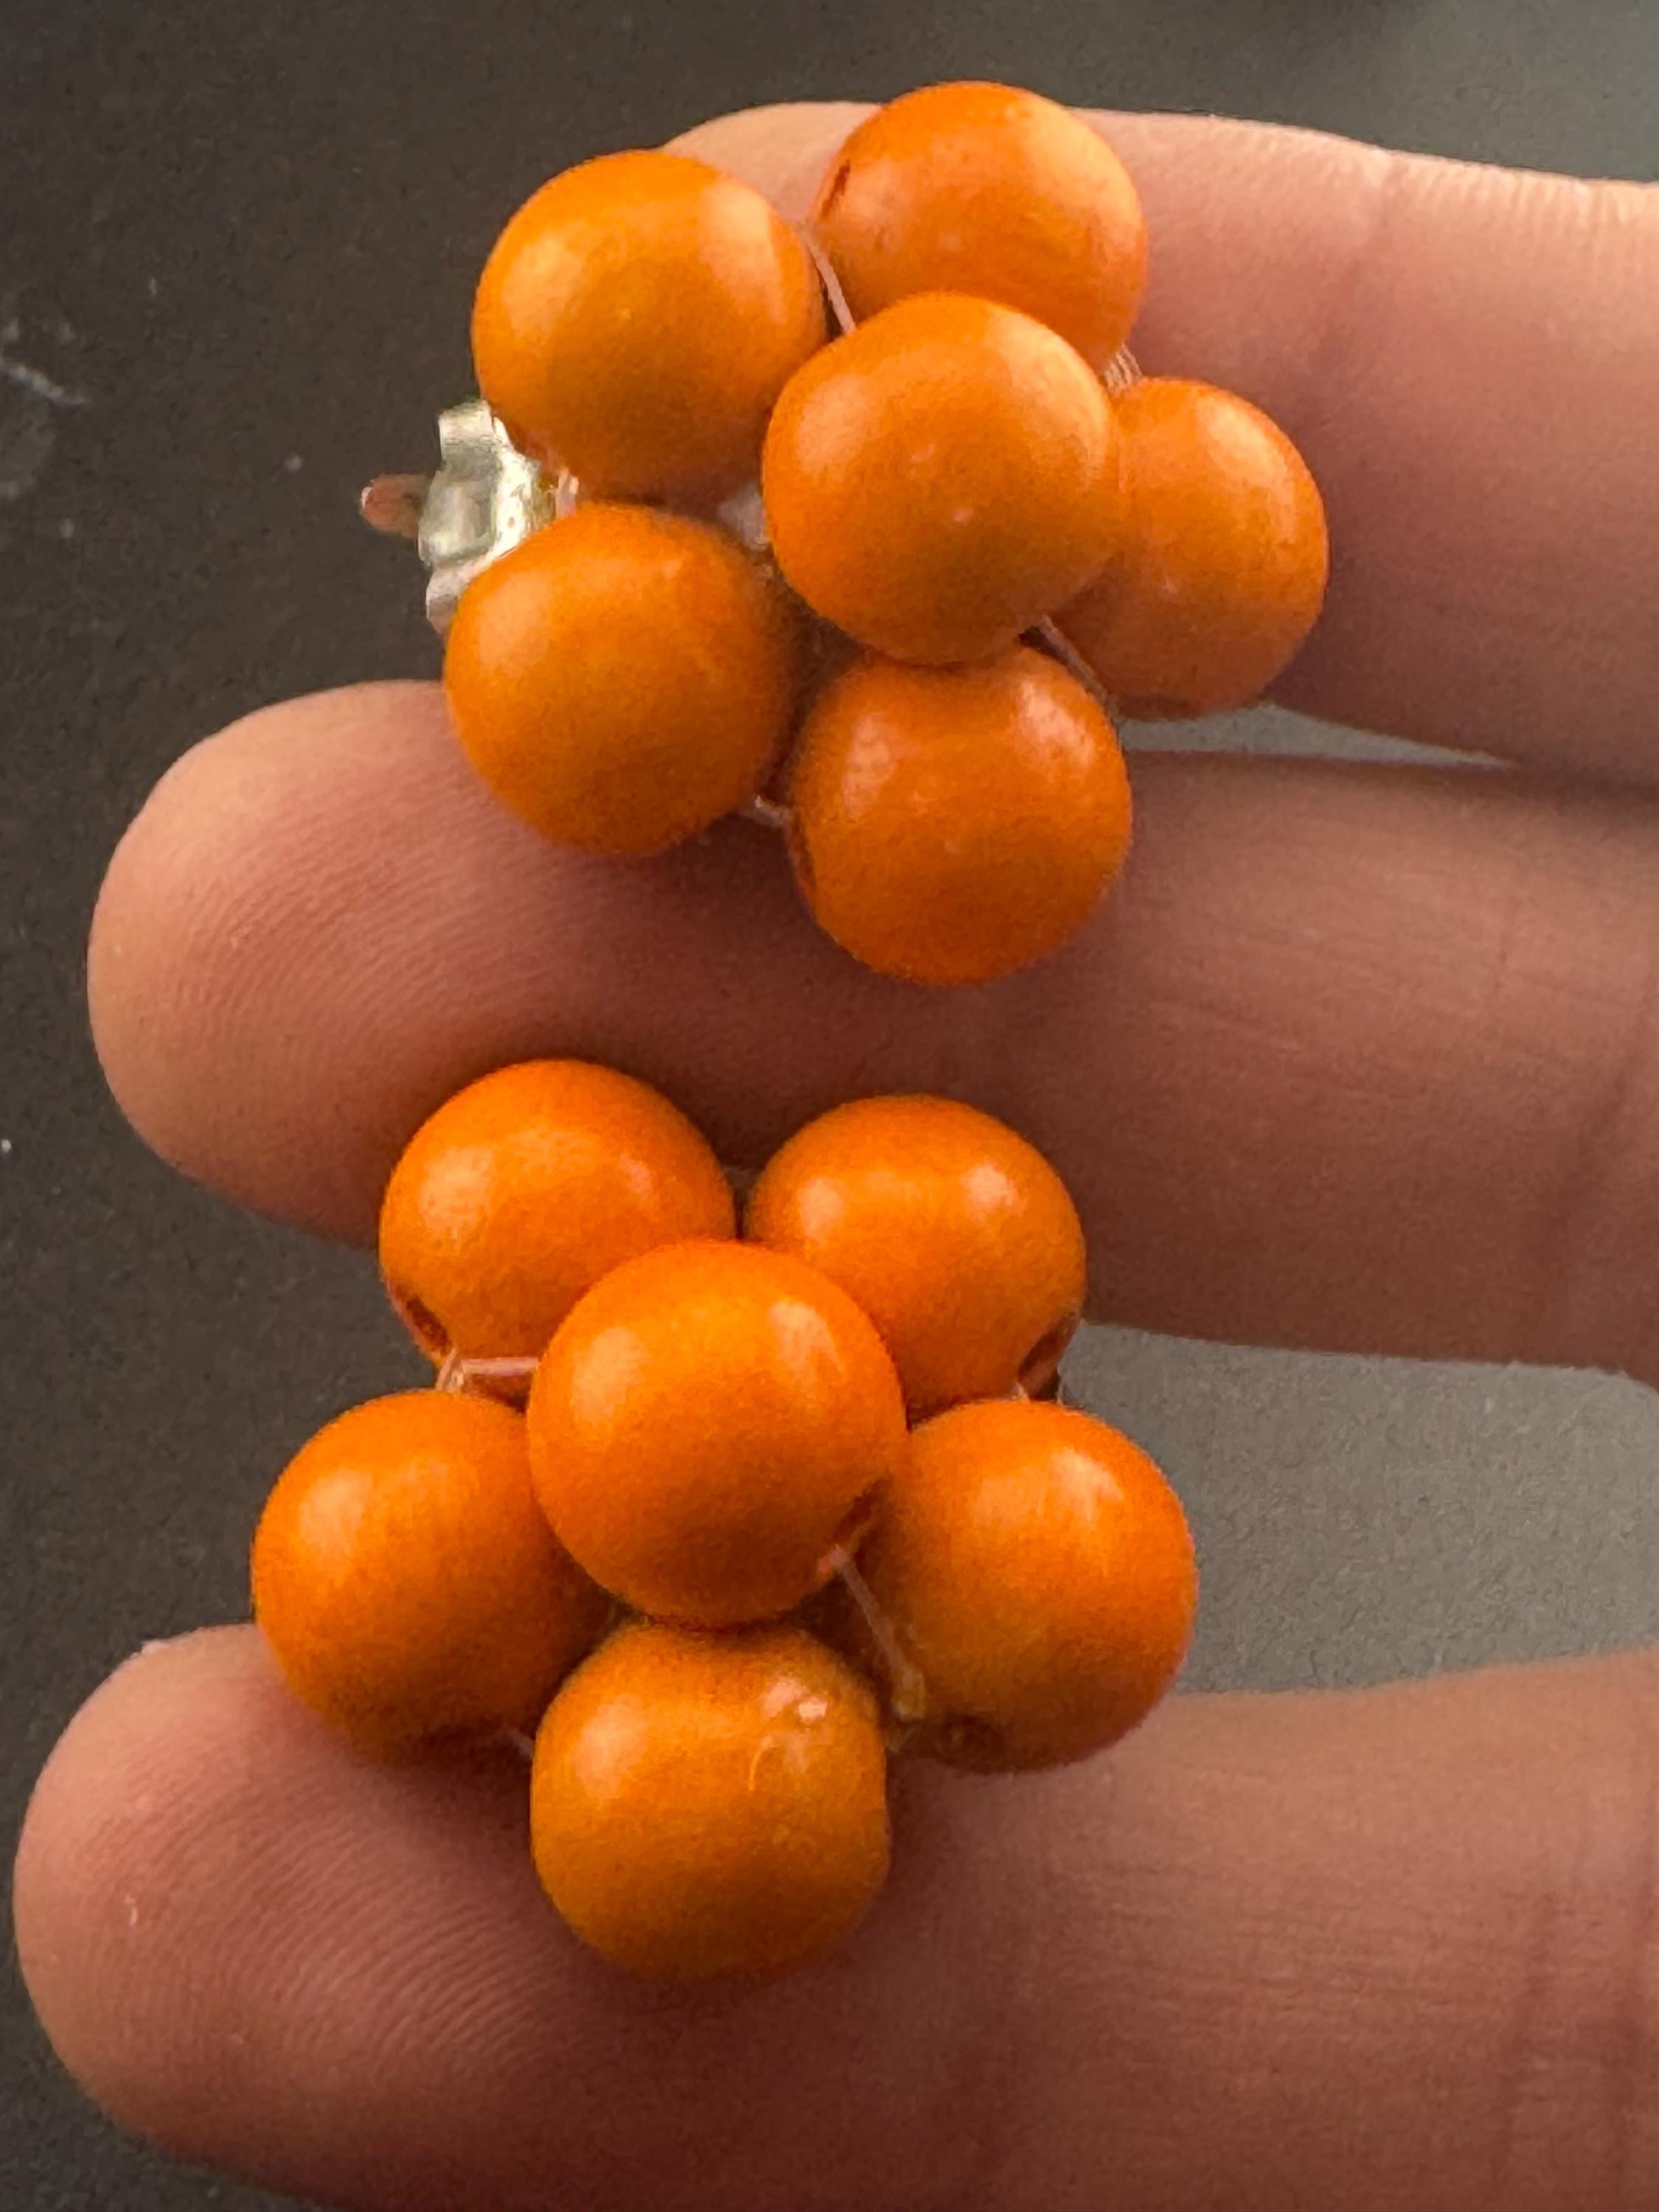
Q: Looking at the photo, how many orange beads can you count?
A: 12